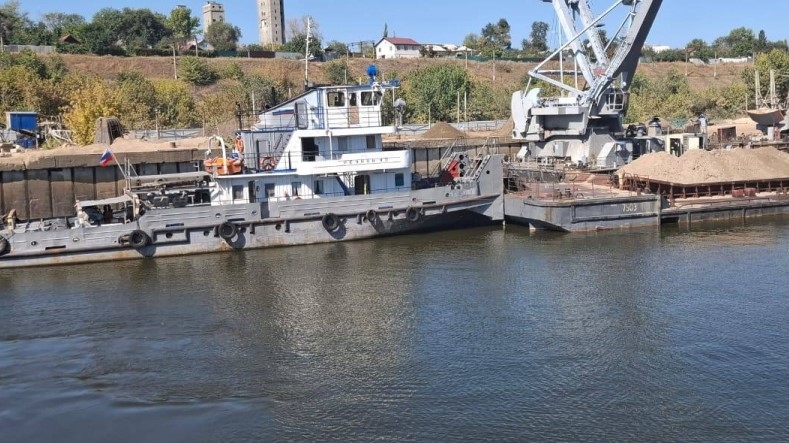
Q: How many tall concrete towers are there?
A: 2